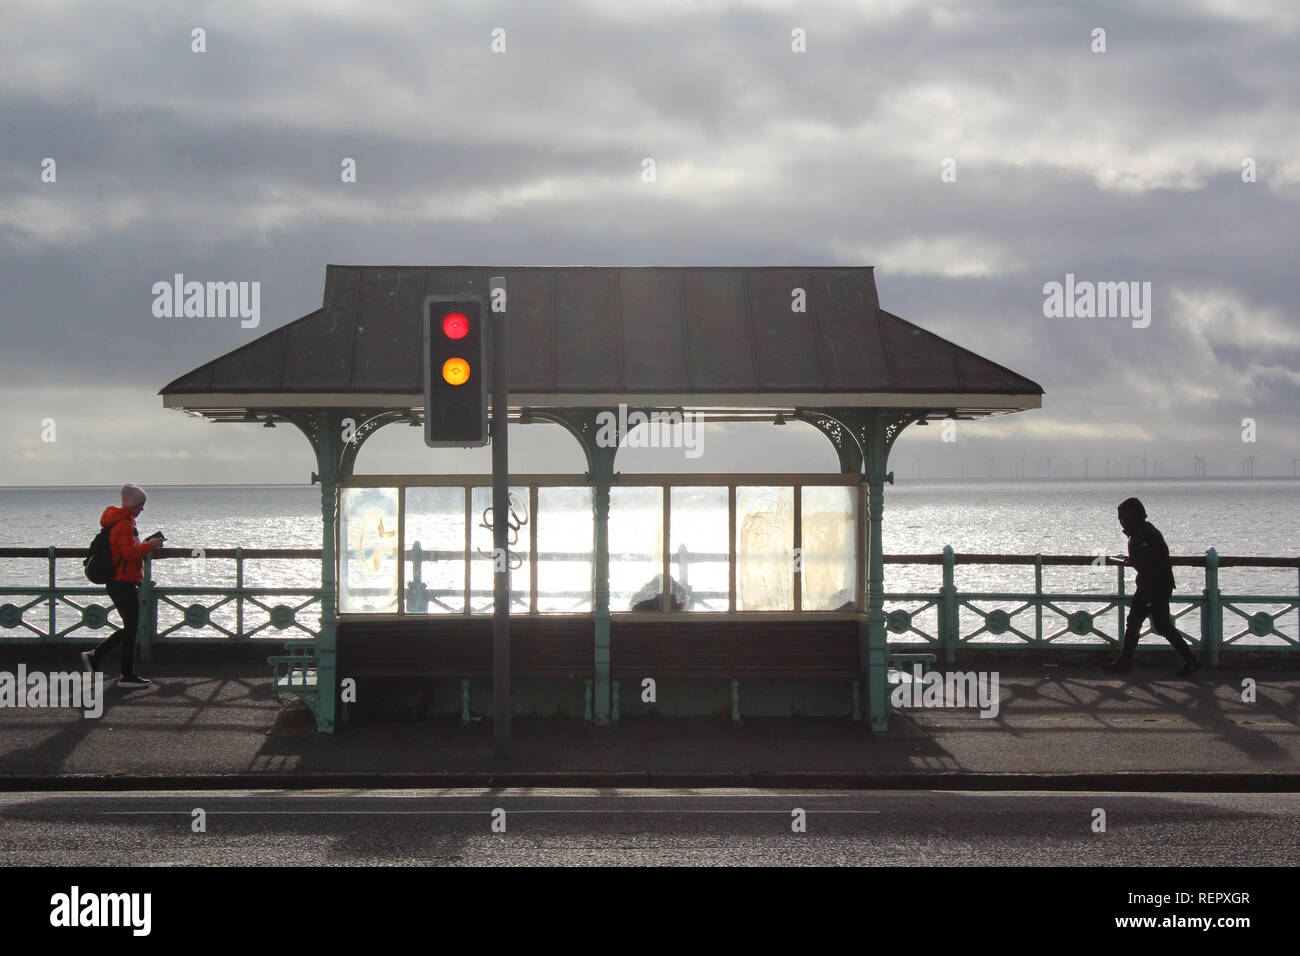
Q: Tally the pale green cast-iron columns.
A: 3